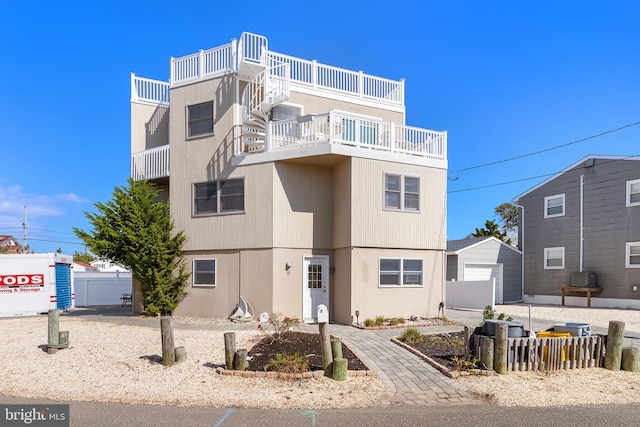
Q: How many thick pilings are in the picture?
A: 13